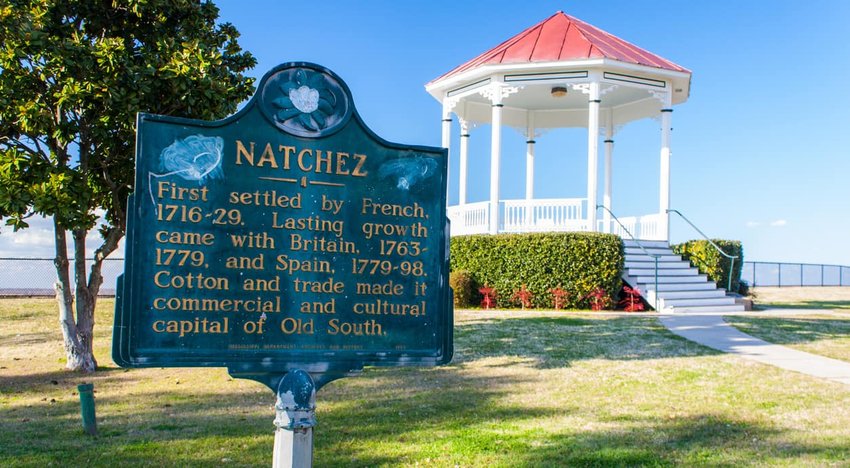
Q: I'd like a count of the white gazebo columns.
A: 7